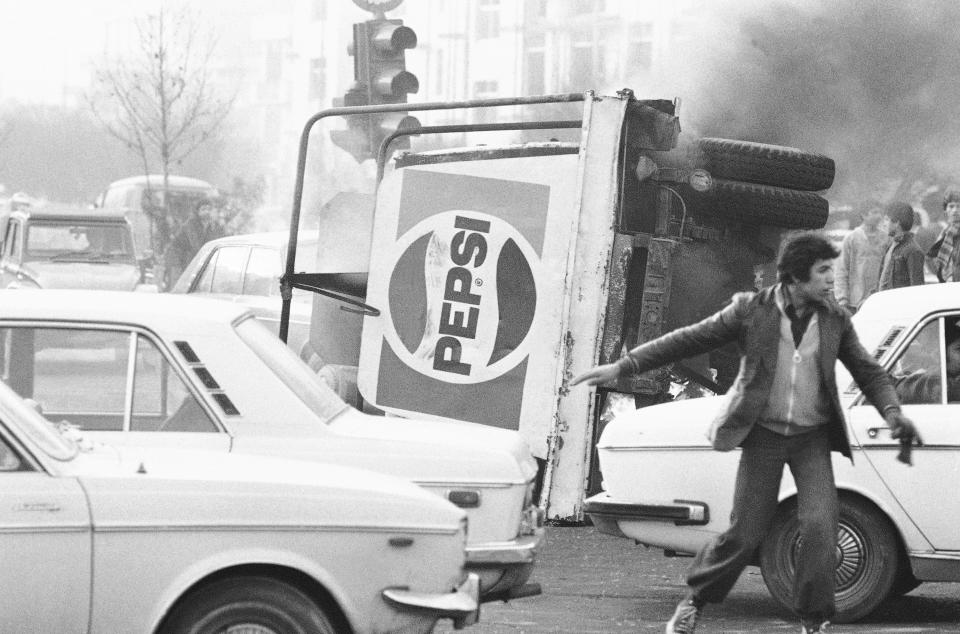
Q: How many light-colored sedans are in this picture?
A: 4